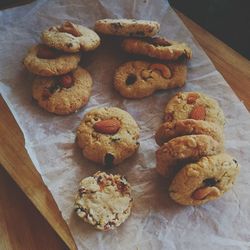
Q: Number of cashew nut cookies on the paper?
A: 2